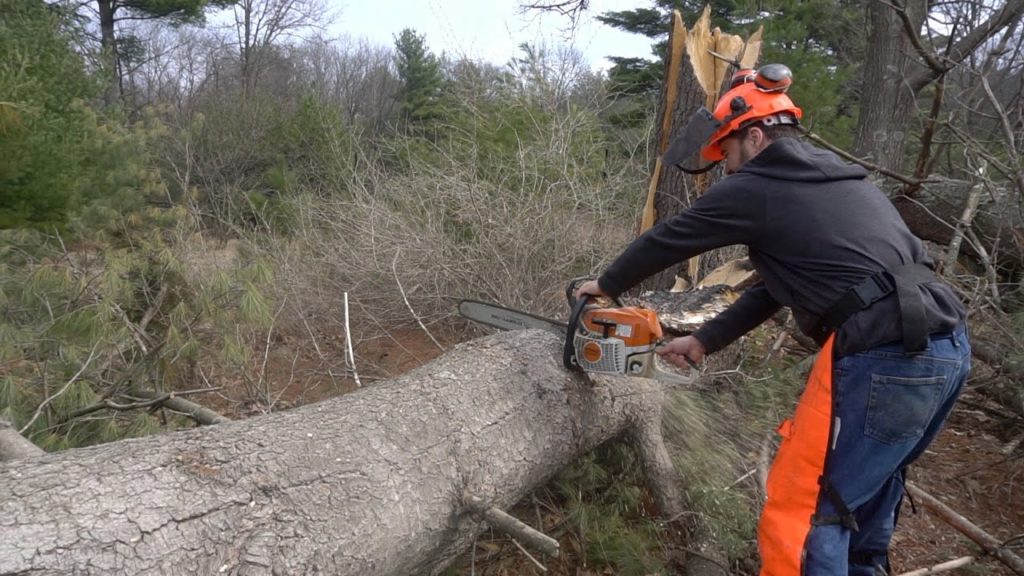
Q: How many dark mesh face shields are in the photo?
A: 1